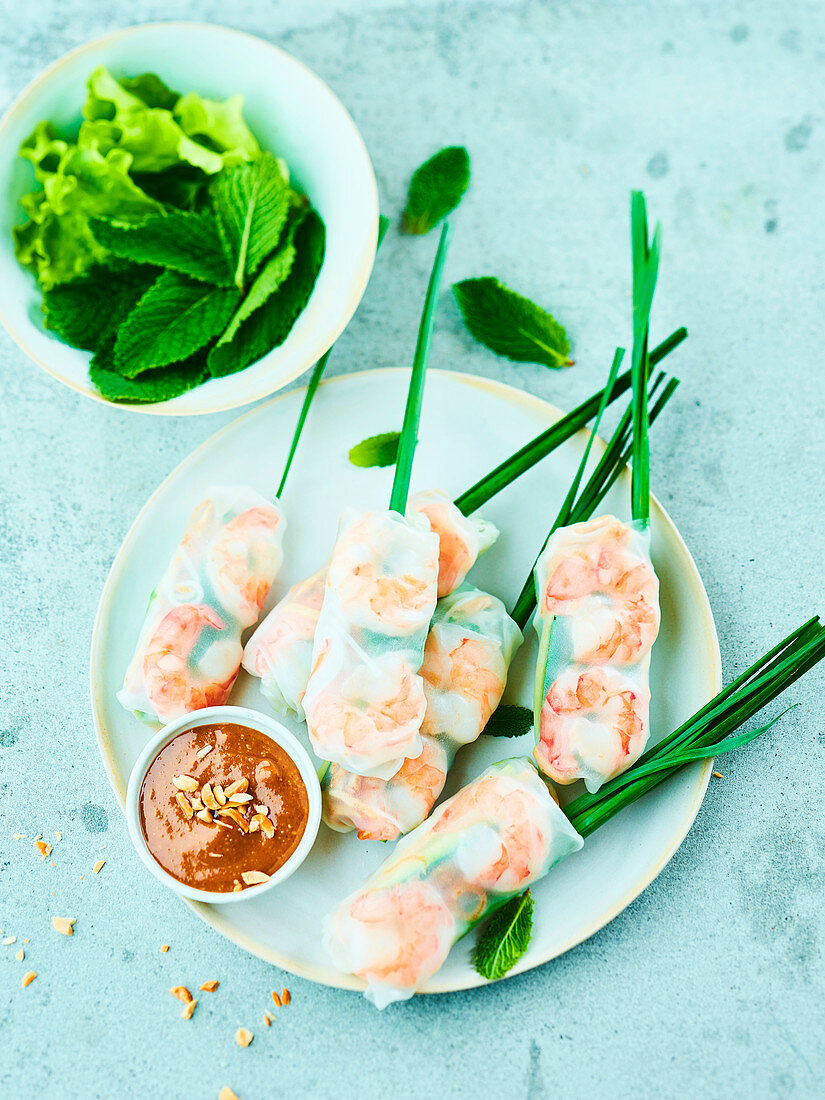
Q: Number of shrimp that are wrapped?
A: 12